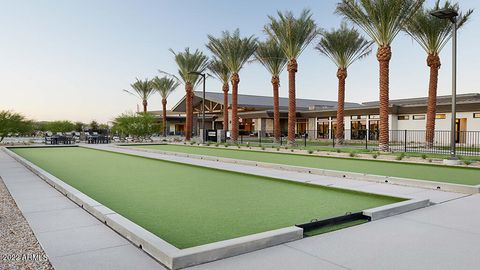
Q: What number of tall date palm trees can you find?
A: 10